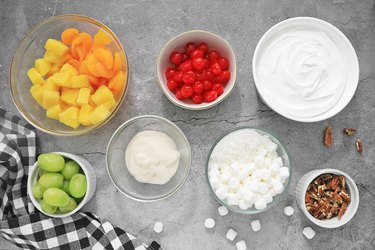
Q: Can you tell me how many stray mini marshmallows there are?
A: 8